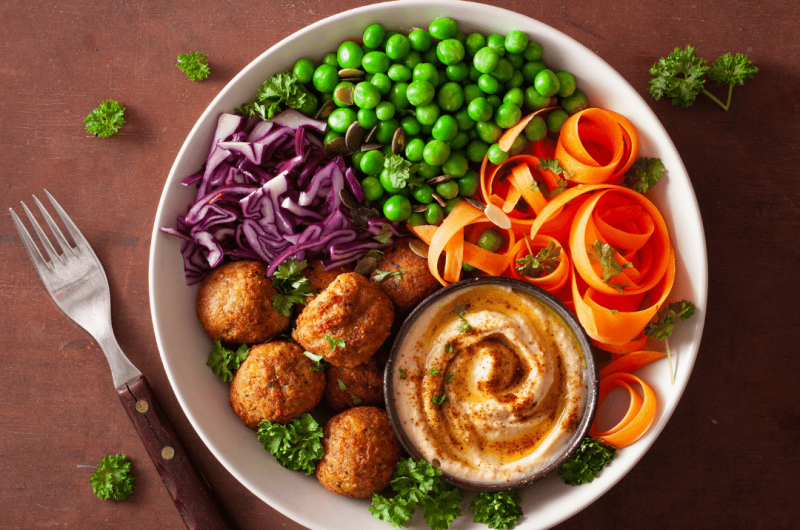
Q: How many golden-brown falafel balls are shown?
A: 7